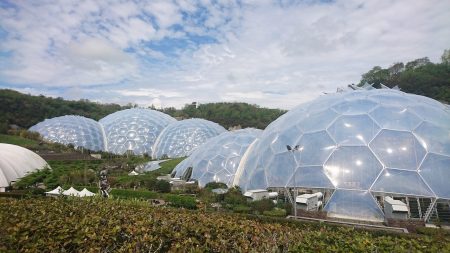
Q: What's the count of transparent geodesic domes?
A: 5